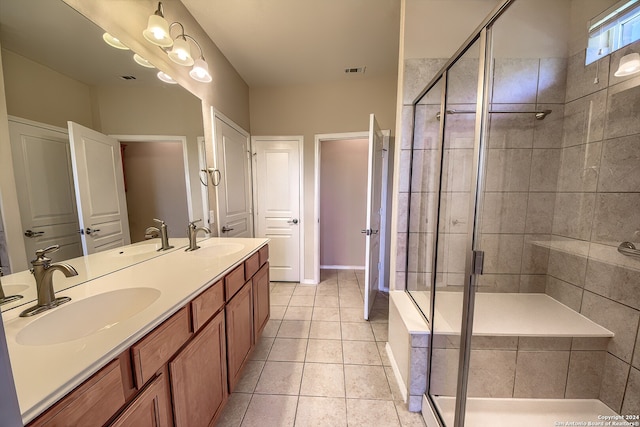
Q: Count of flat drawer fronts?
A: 6